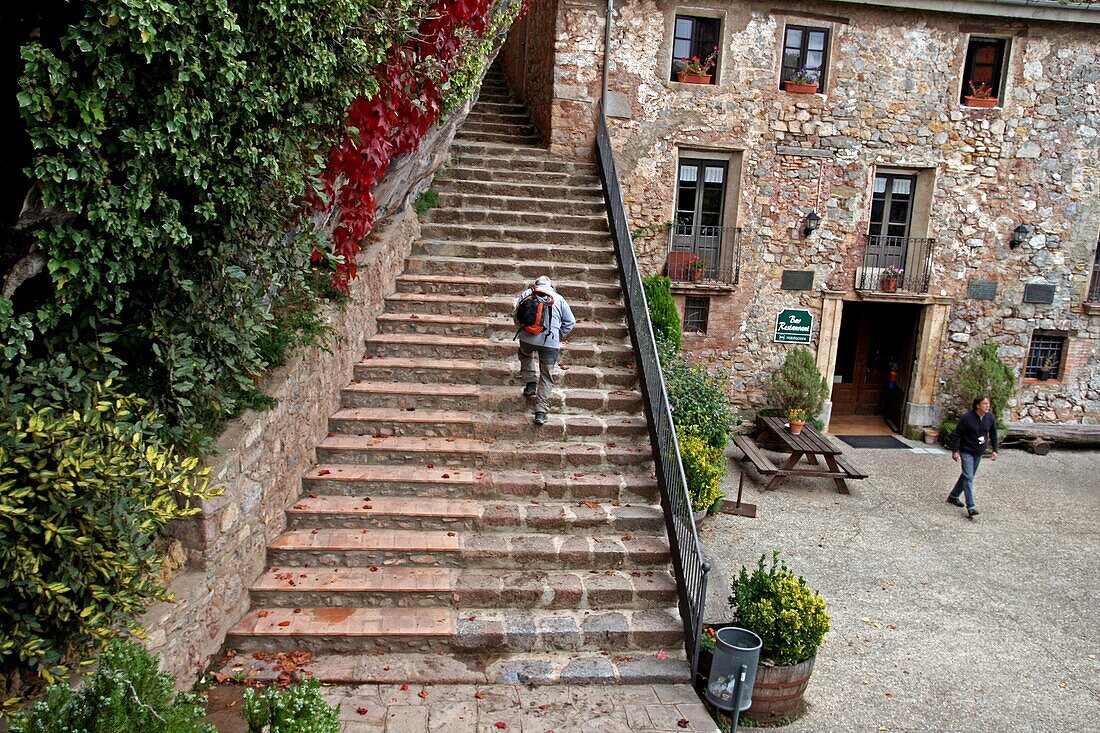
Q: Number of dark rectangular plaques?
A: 3